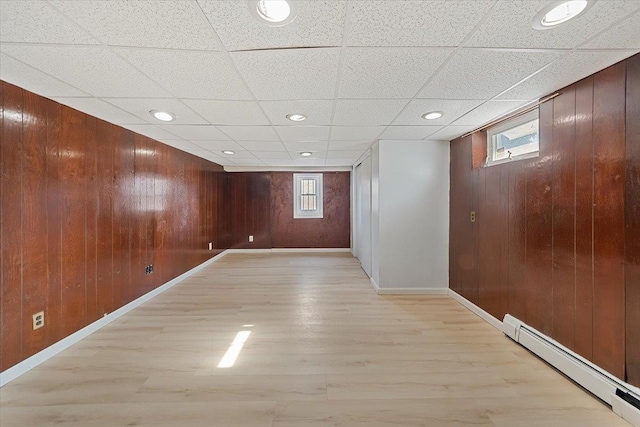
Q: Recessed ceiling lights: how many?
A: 7